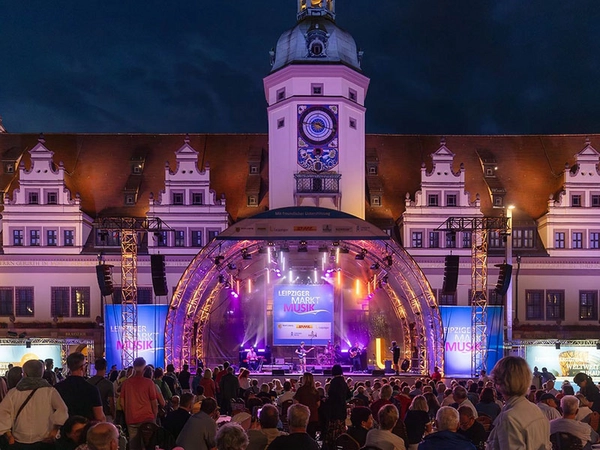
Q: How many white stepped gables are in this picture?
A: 4